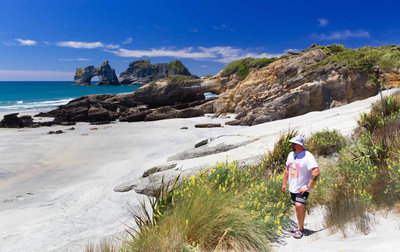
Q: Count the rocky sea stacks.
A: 2